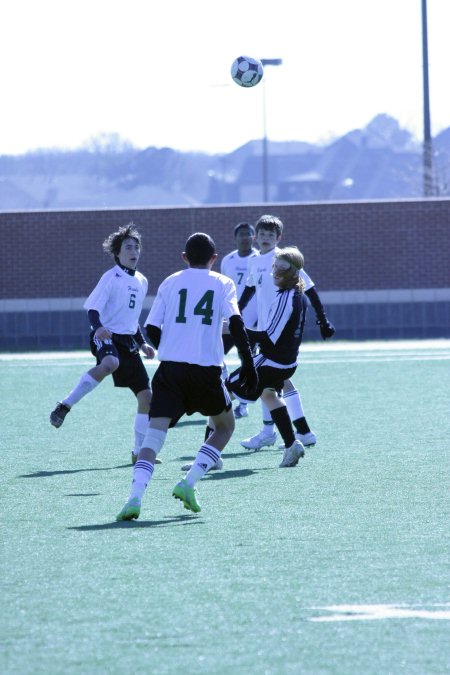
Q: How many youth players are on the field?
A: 5